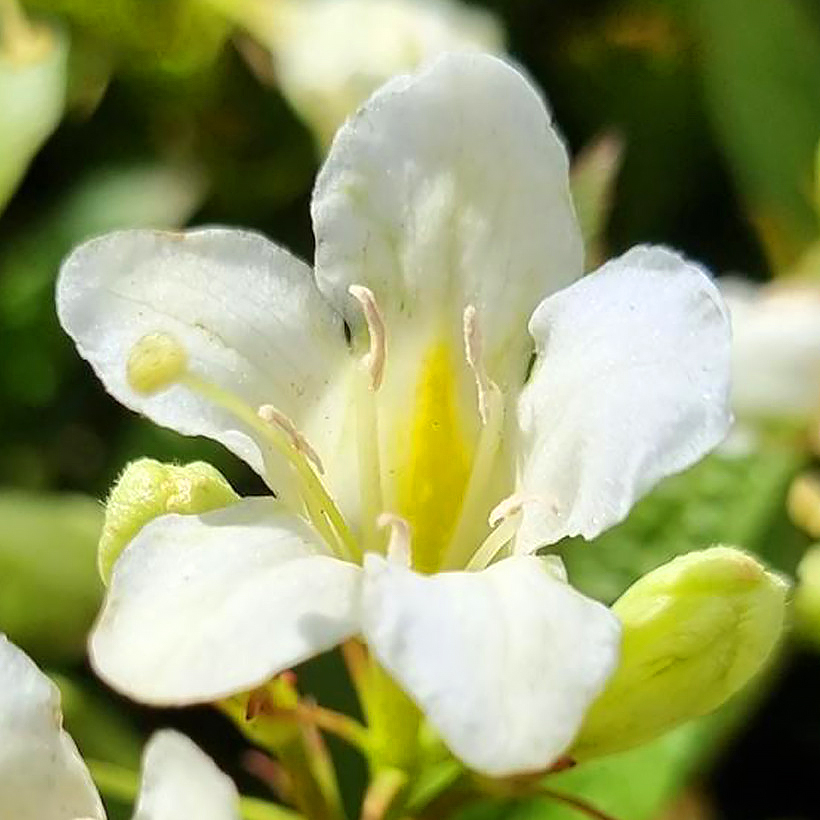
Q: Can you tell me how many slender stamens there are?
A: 5